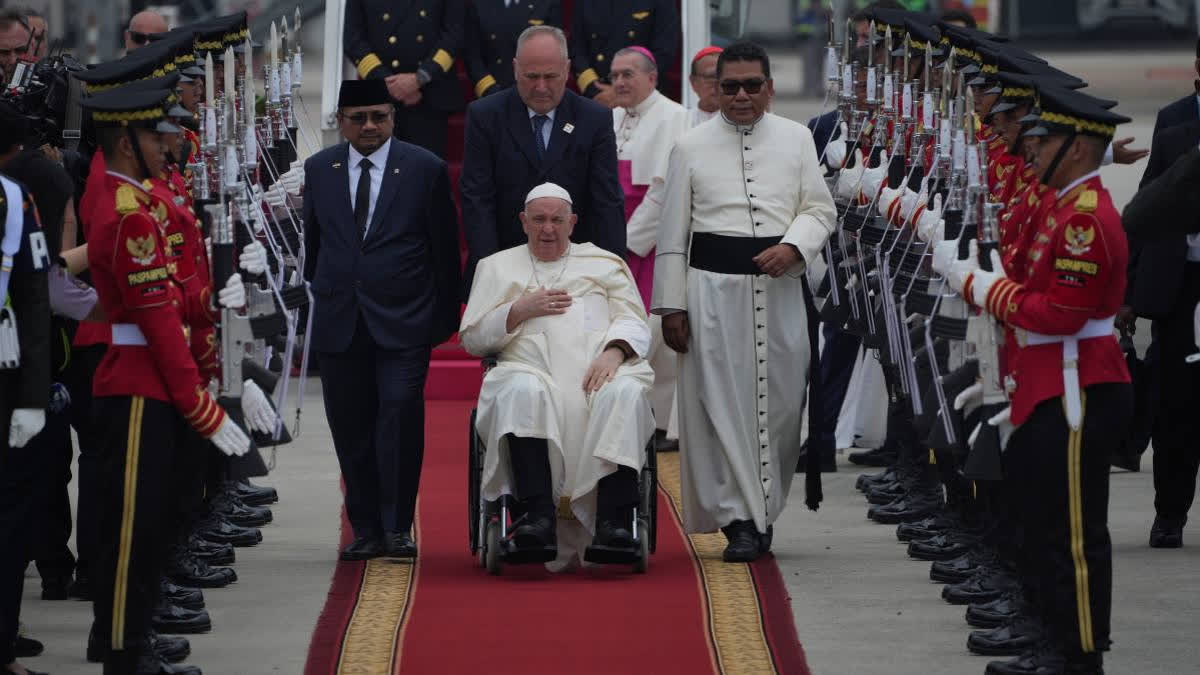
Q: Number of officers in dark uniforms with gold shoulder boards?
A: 3